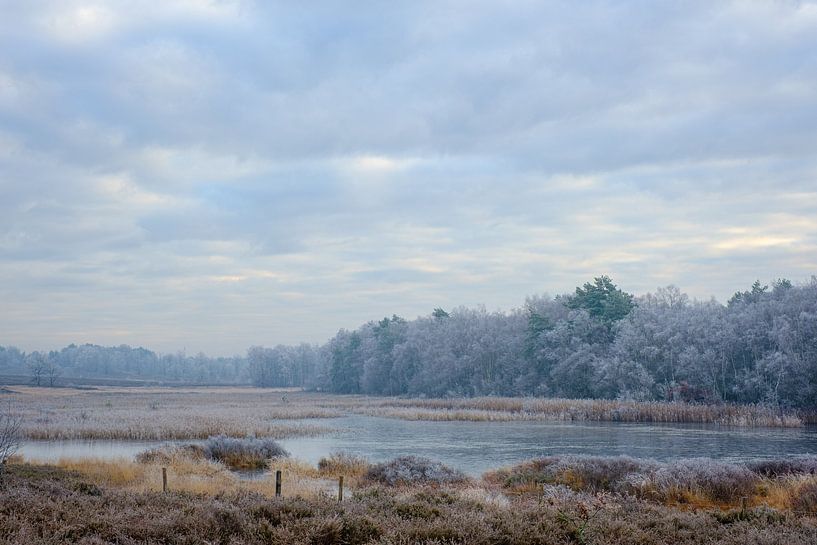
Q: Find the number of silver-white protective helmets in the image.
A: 0